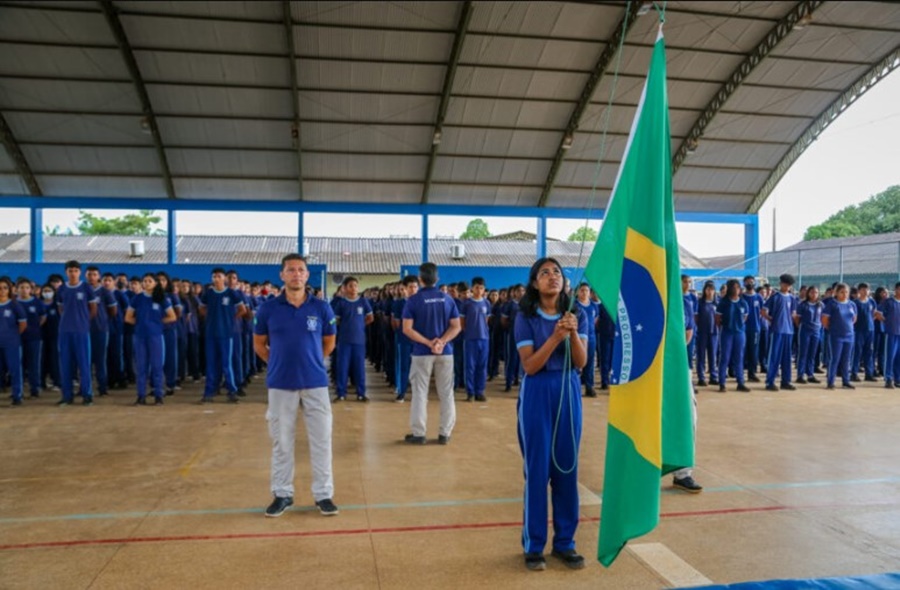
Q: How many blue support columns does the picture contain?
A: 6